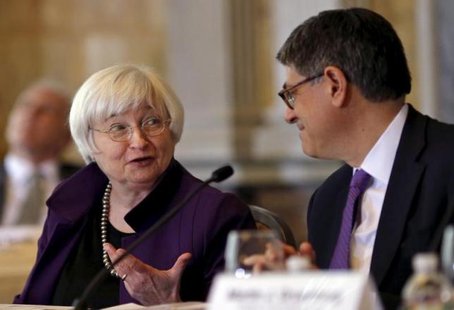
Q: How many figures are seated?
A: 3